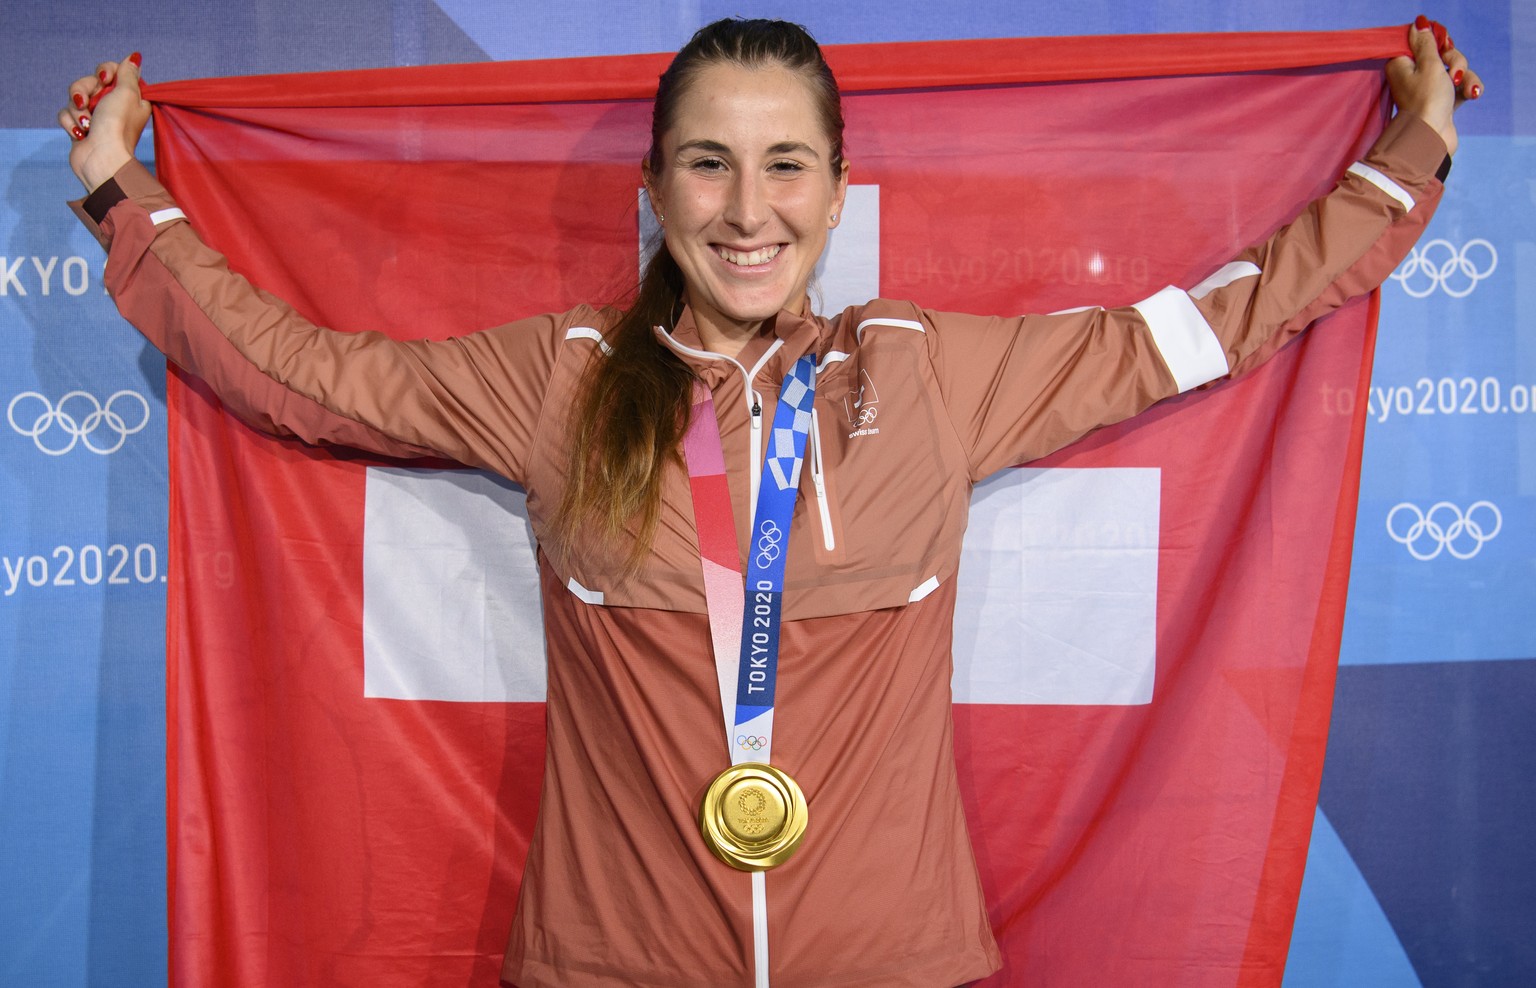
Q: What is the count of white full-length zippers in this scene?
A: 1